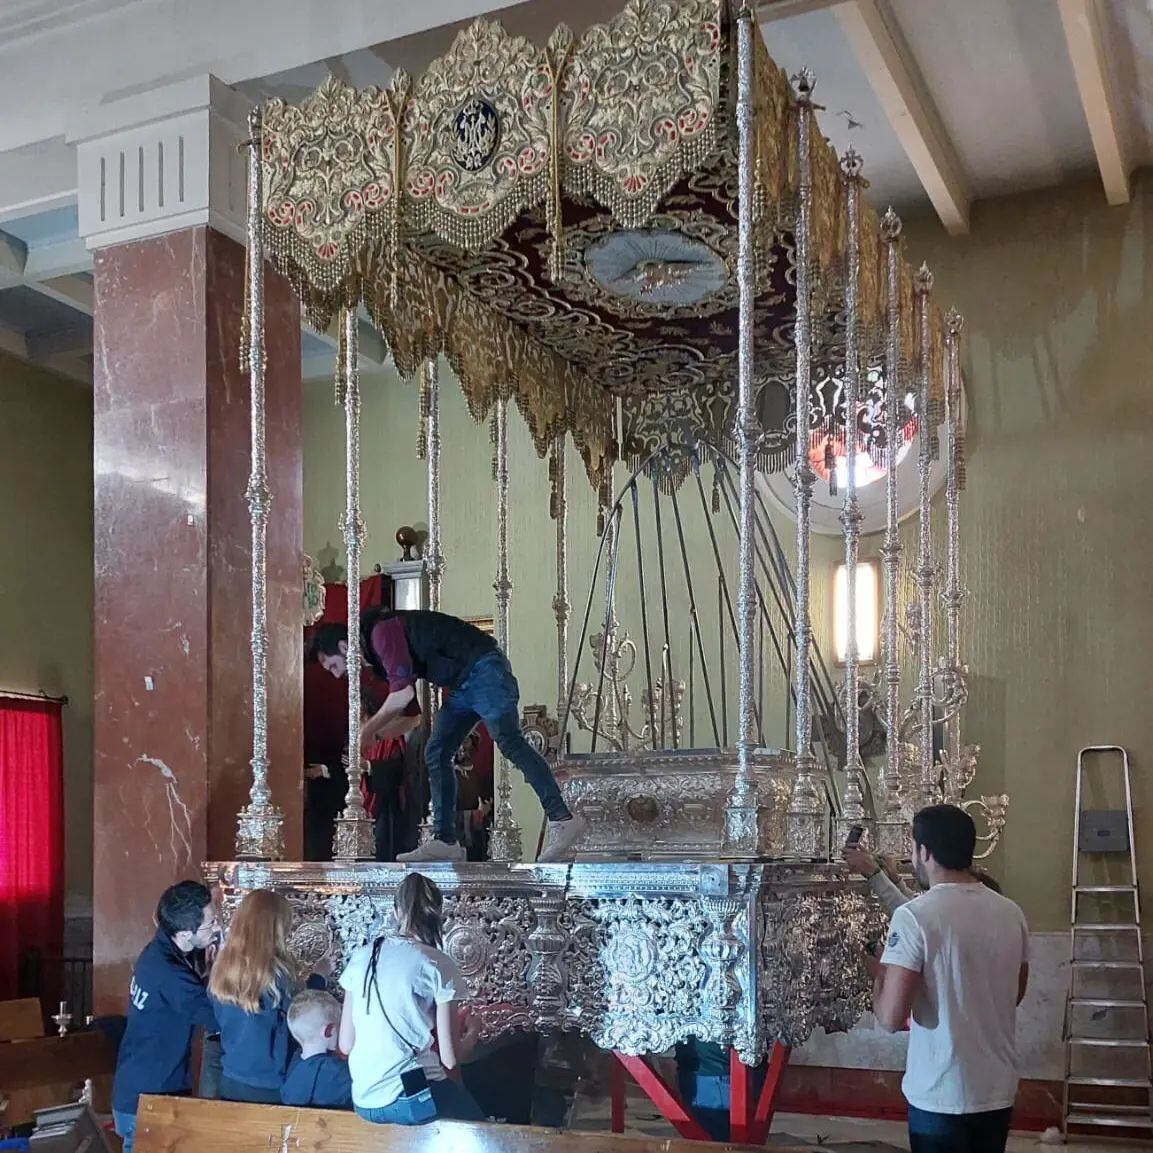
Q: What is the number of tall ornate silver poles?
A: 12